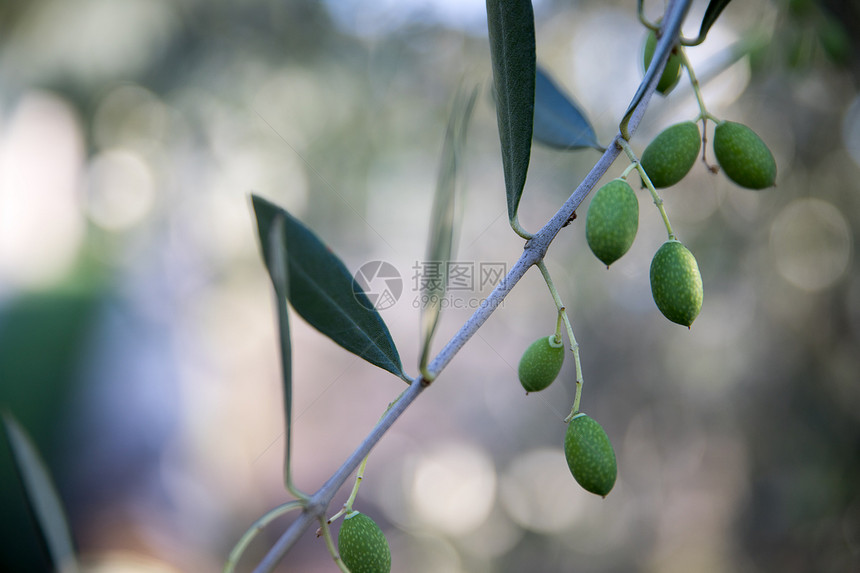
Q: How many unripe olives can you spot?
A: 8